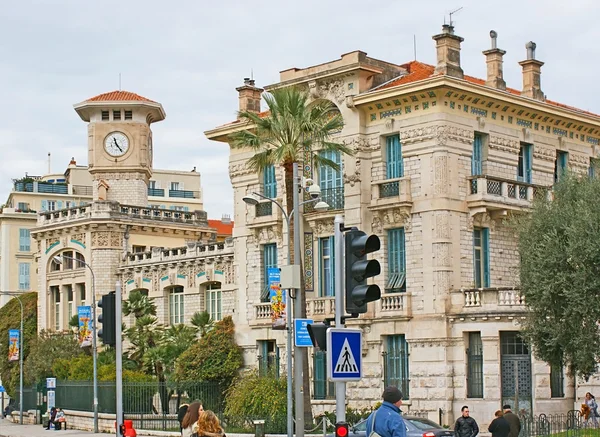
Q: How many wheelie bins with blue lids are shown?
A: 0